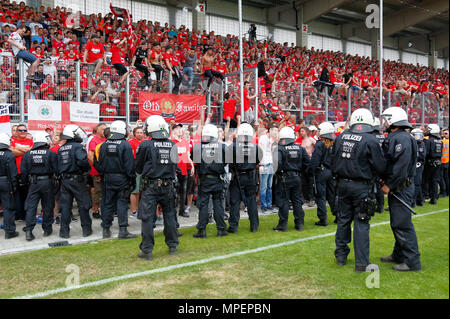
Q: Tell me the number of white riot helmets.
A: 14